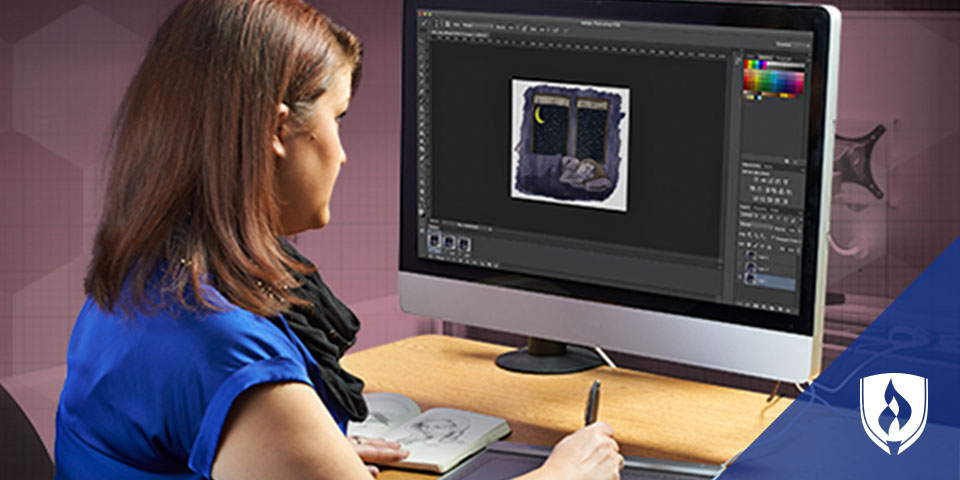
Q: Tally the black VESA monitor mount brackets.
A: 1